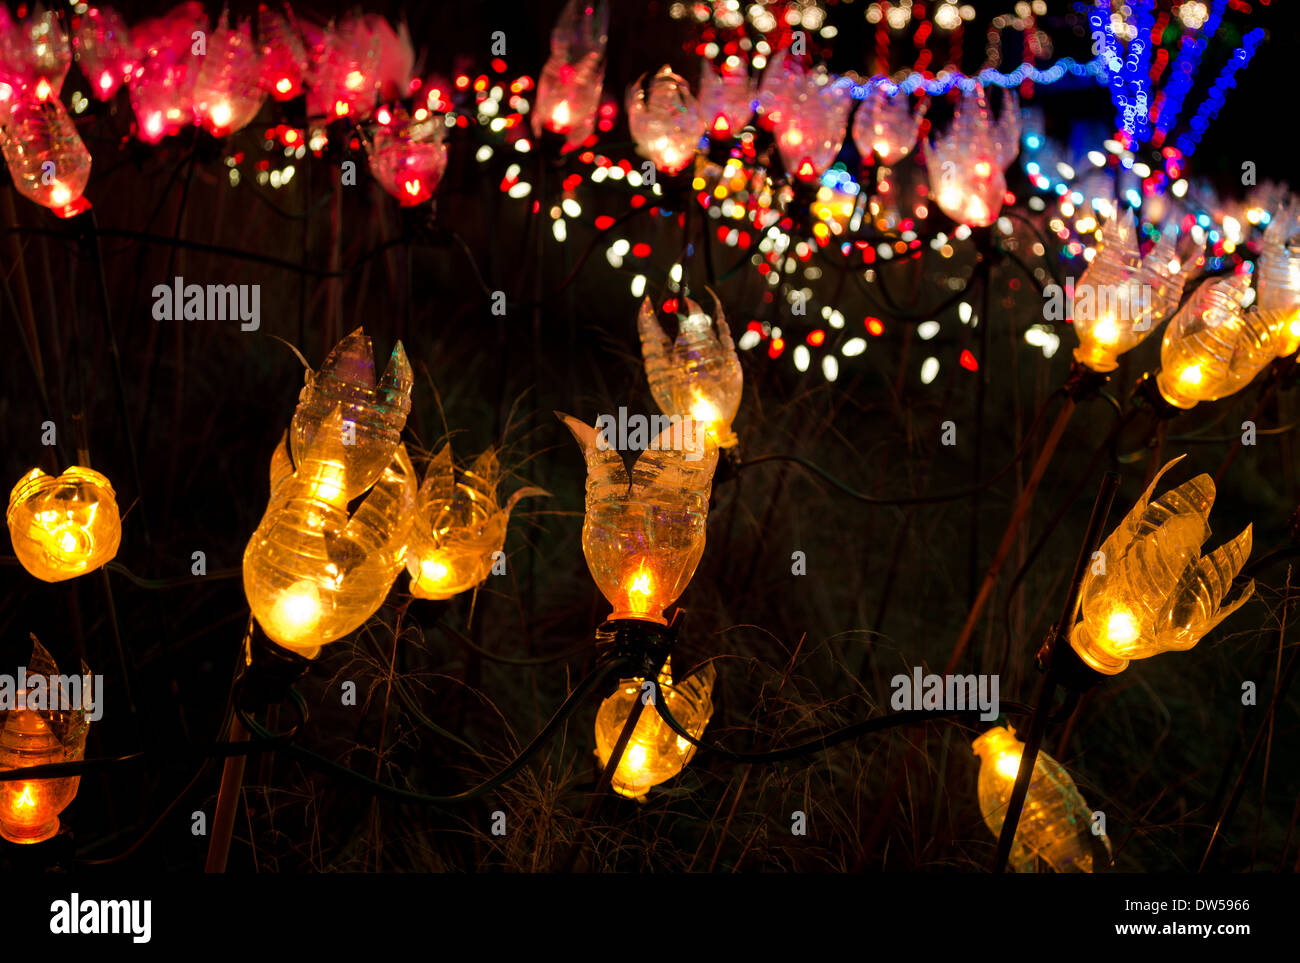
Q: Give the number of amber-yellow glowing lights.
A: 13